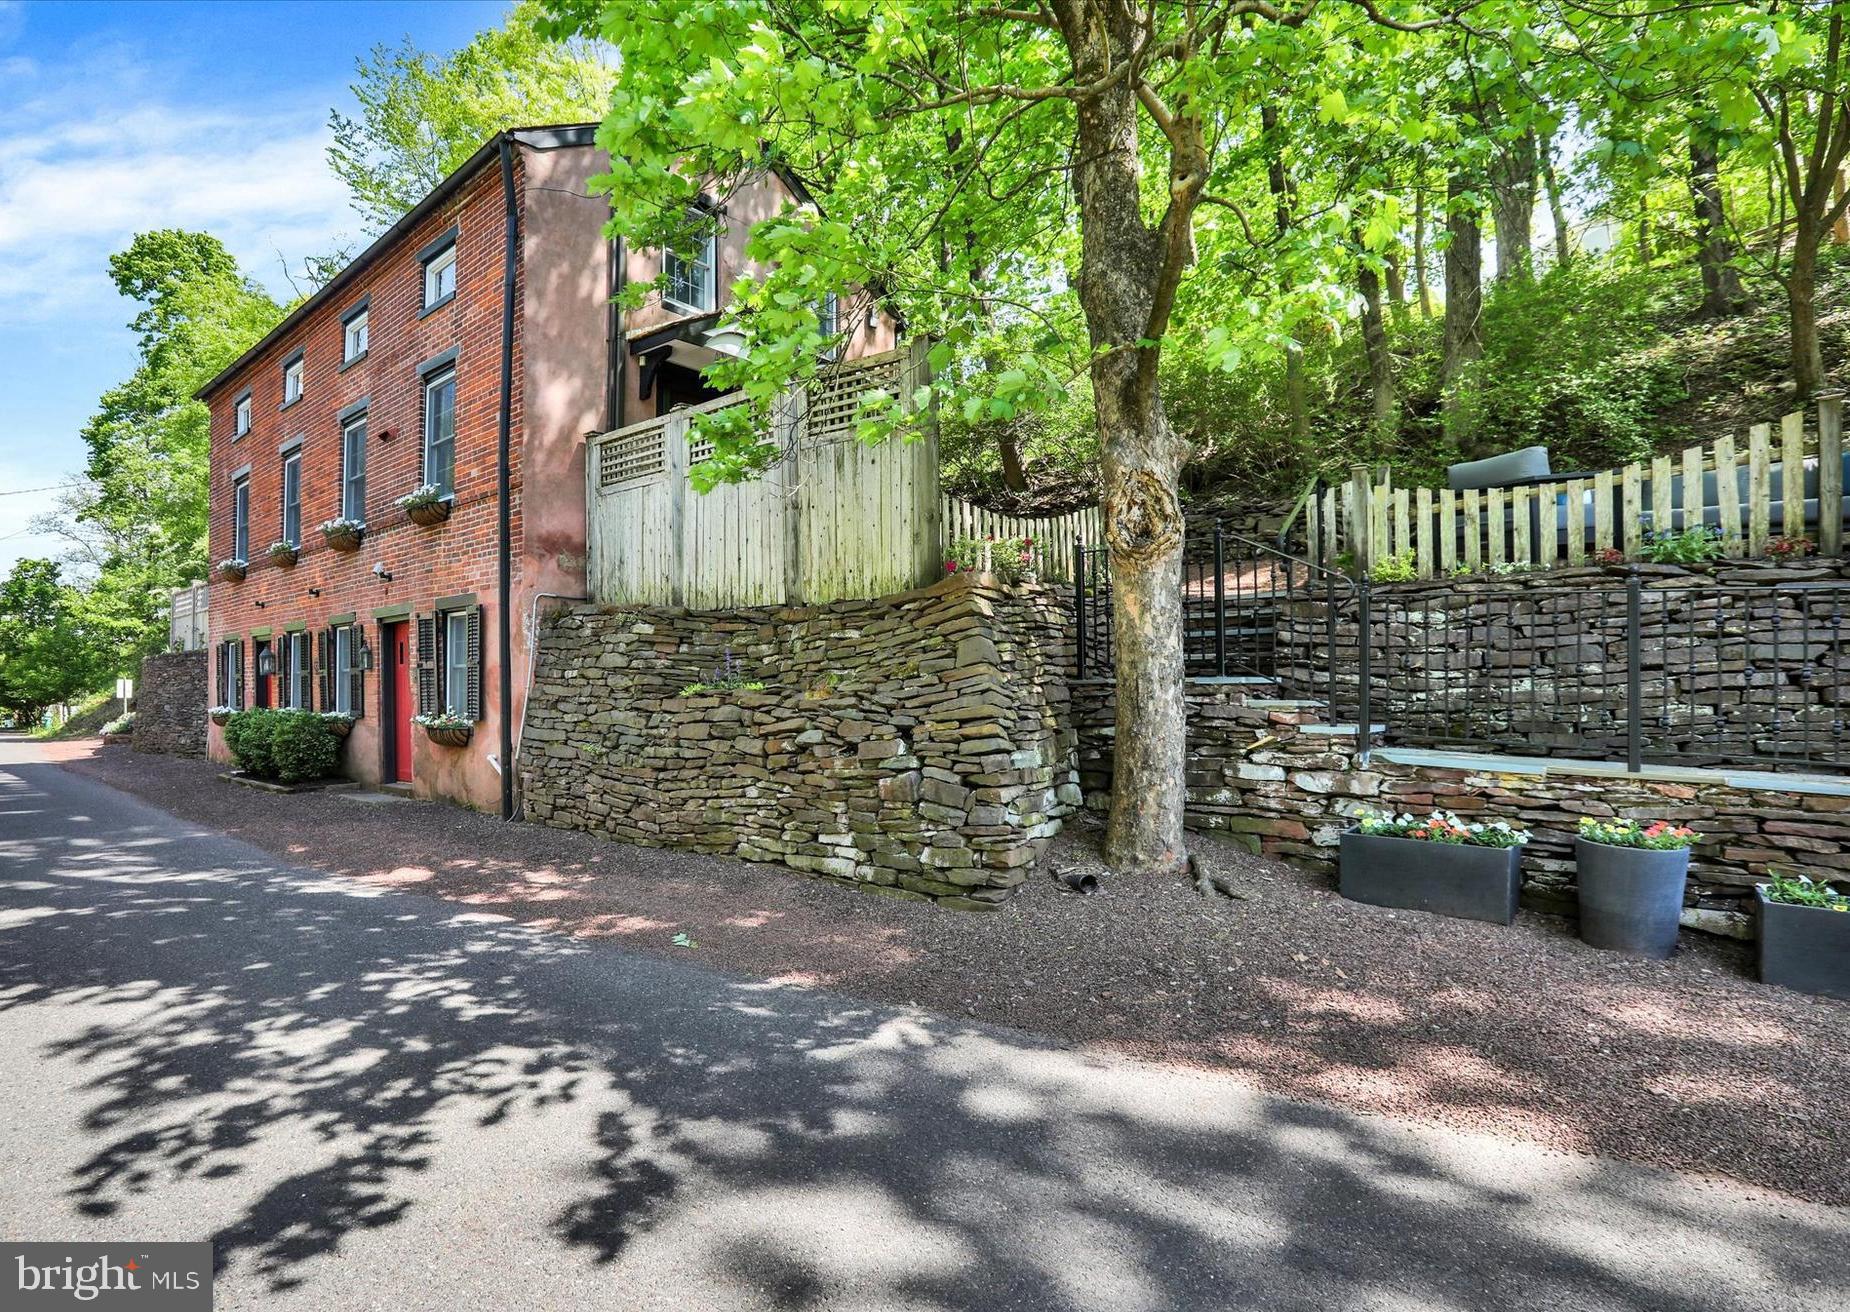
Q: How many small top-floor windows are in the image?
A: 4